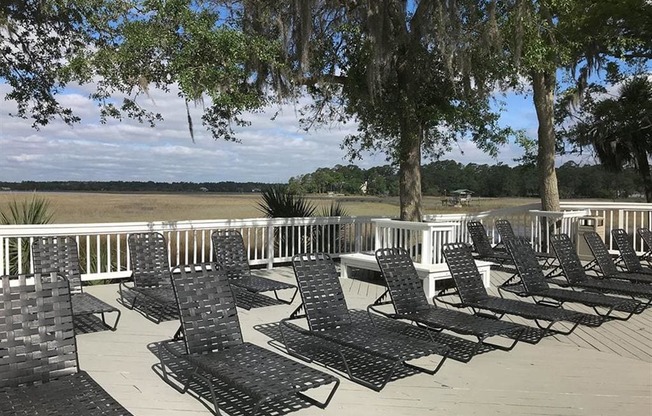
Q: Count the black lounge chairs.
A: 15